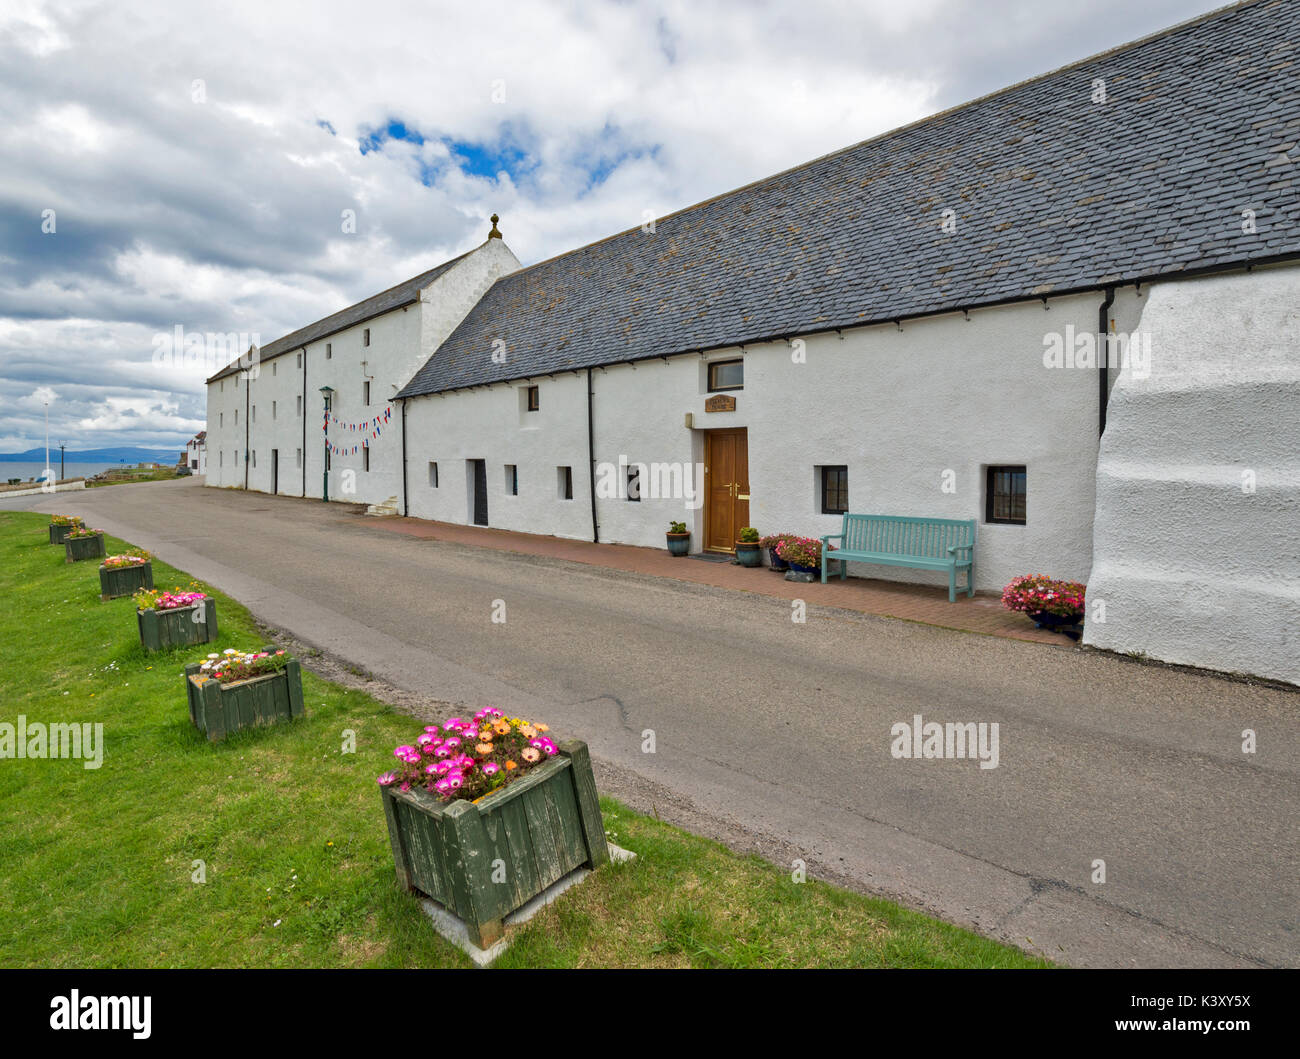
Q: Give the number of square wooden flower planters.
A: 6